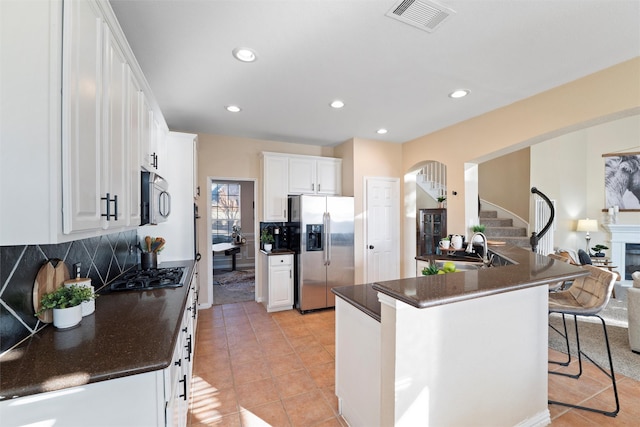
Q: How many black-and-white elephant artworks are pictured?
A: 0